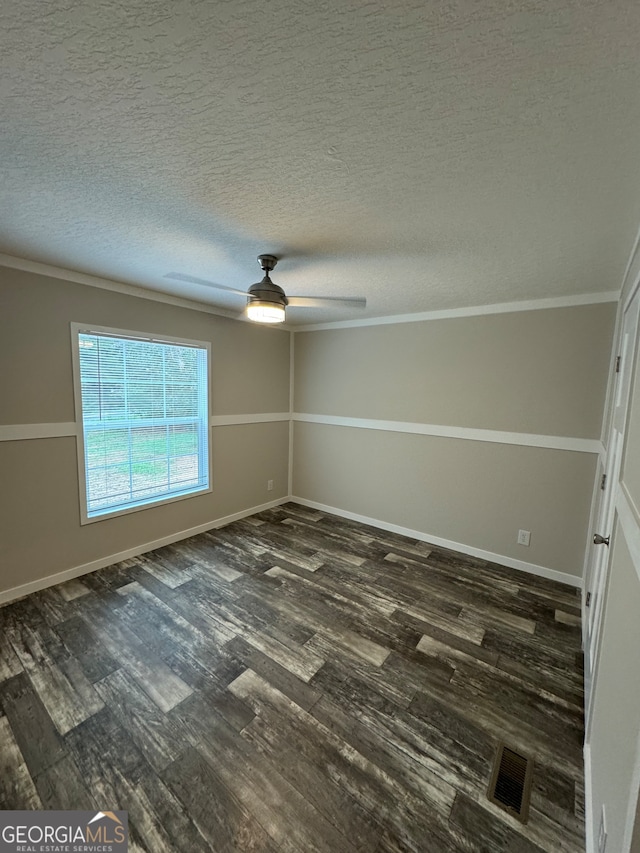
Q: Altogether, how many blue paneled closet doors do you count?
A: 0